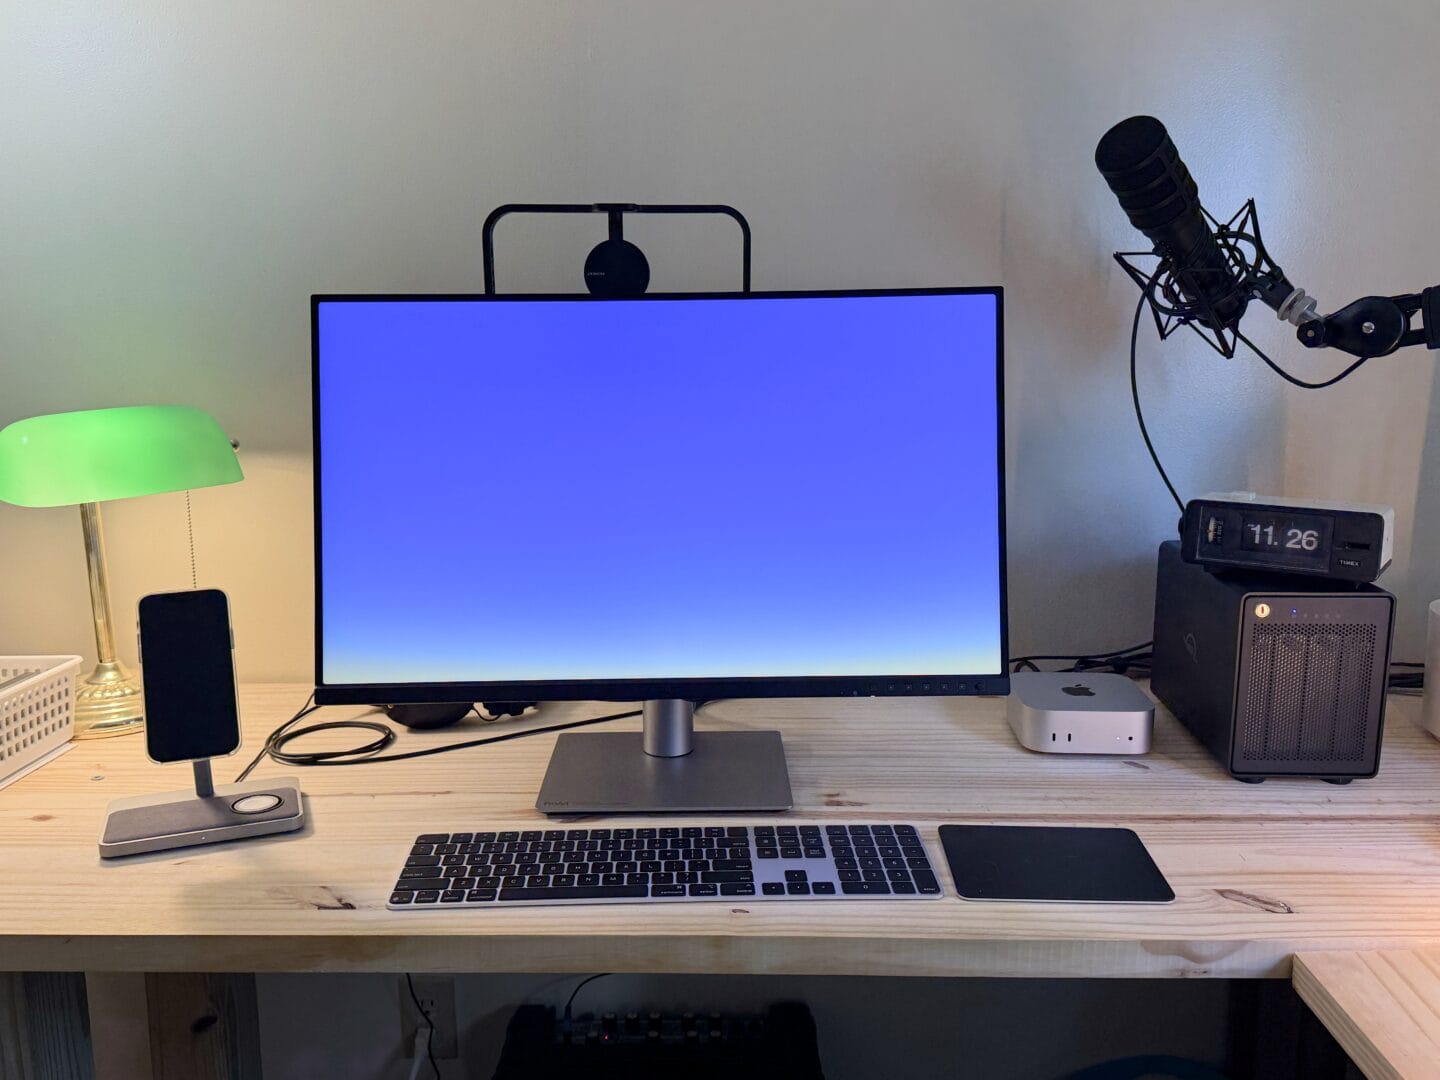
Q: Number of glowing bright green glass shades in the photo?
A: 1